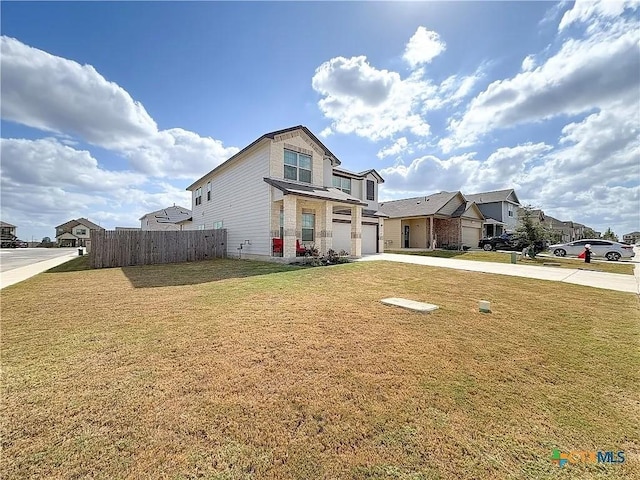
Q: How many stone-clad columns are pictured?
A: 3